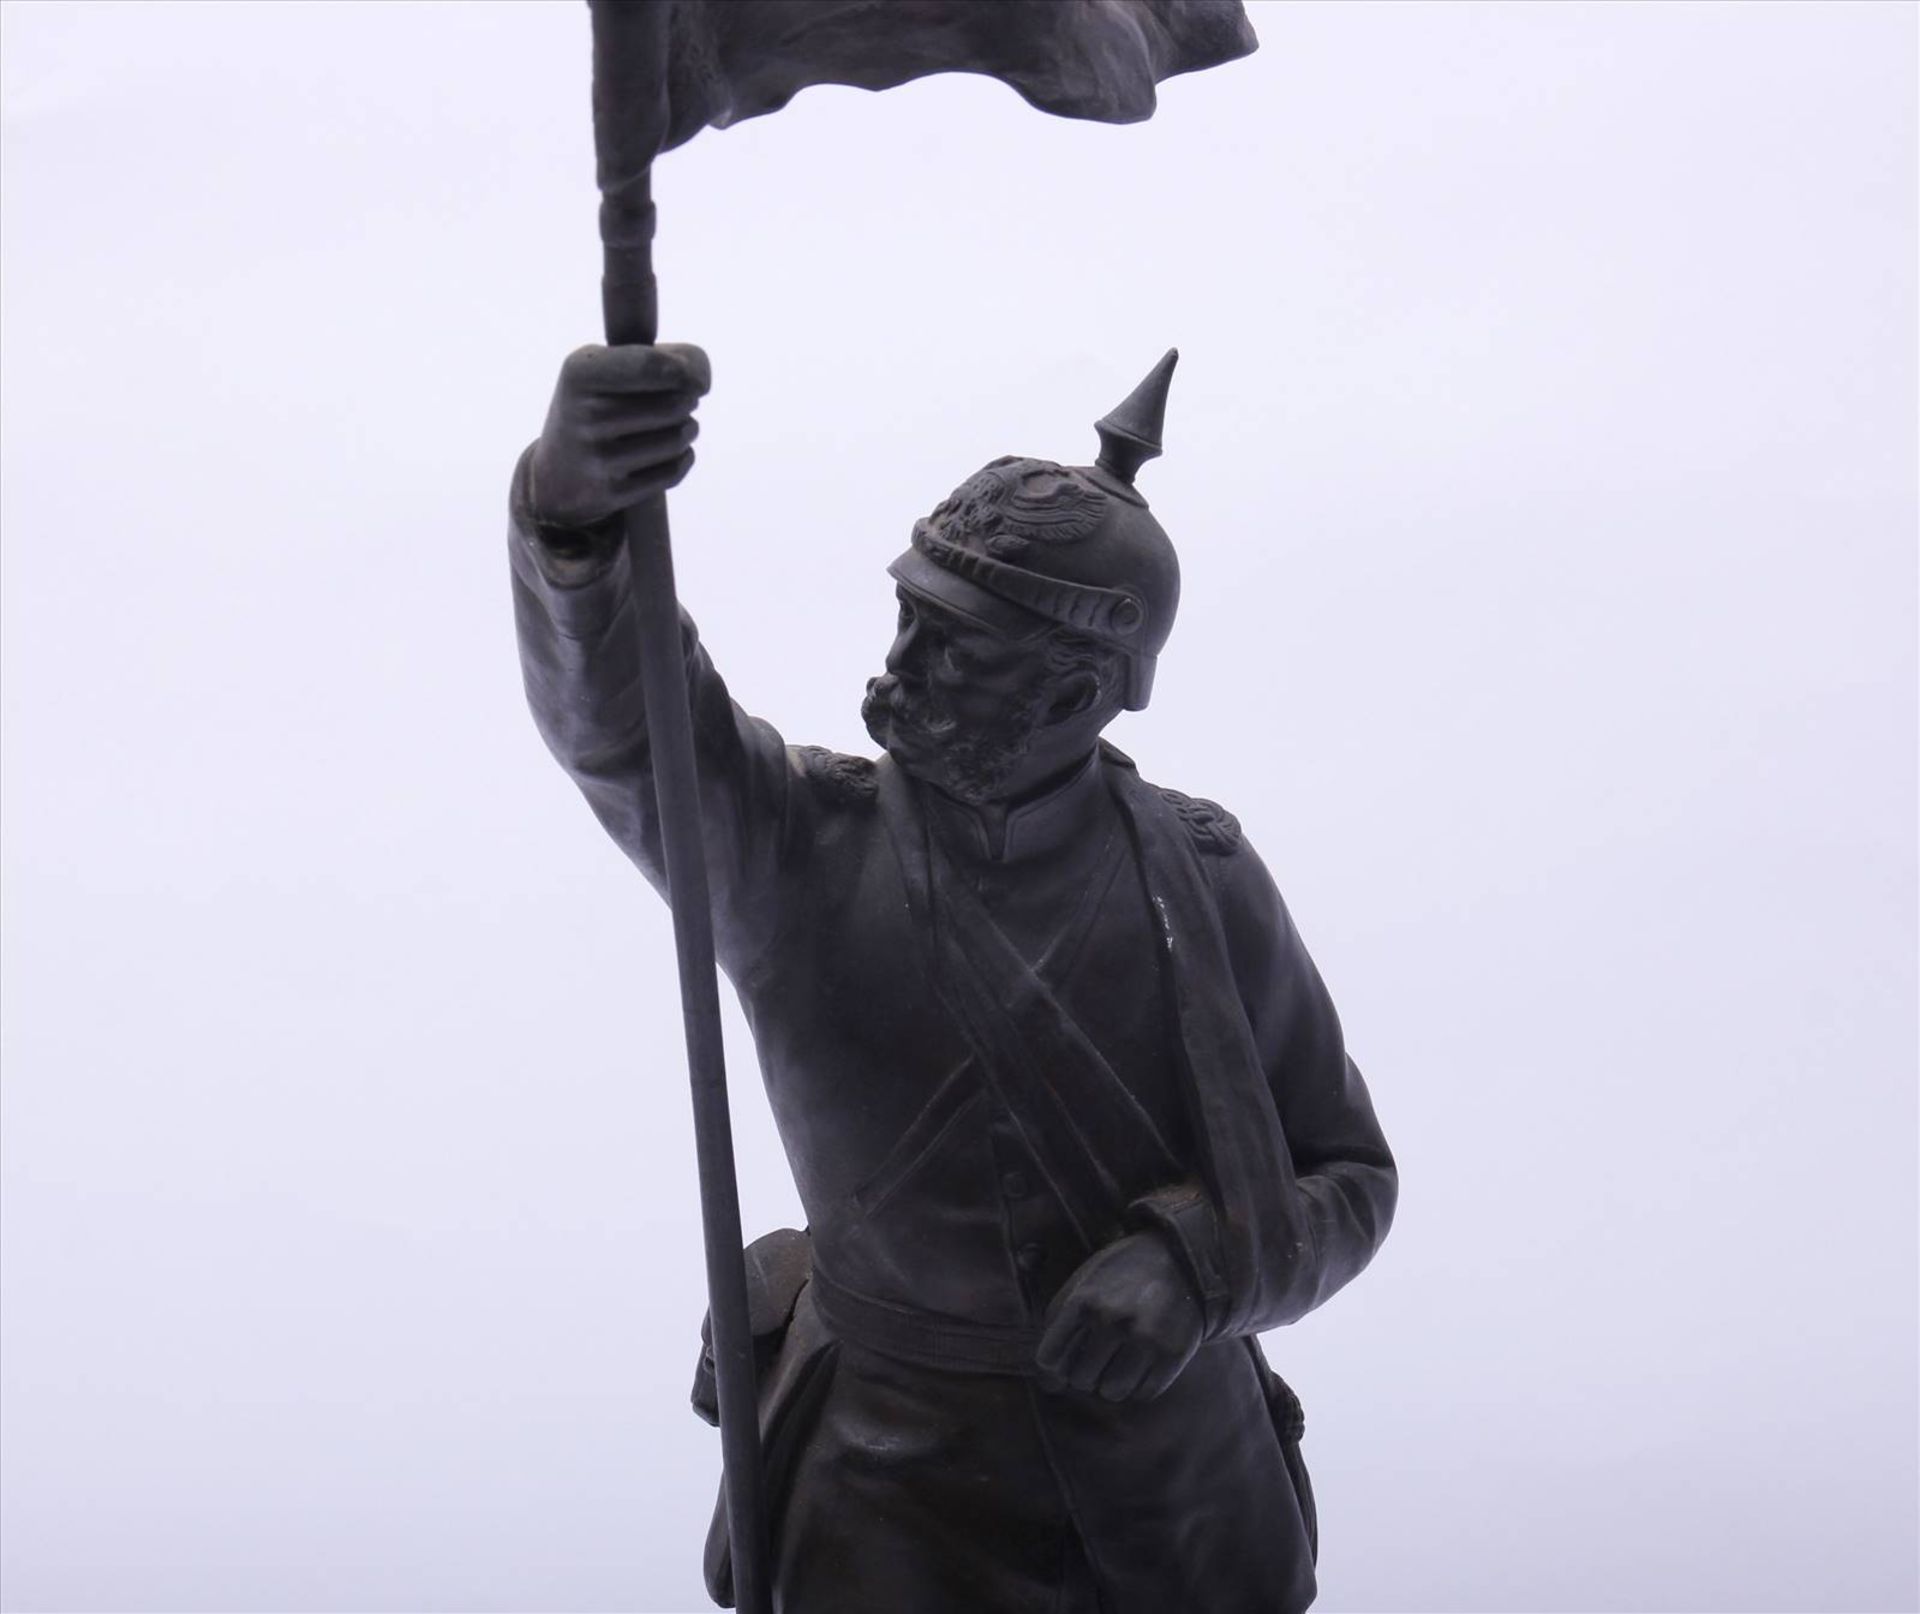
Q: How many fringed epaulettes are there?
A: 2